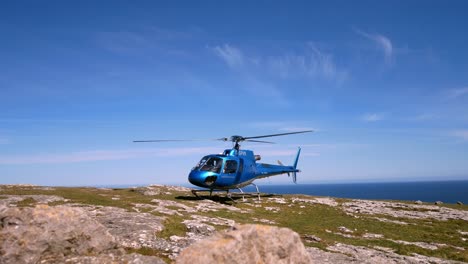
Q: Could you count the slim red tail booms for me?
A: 0